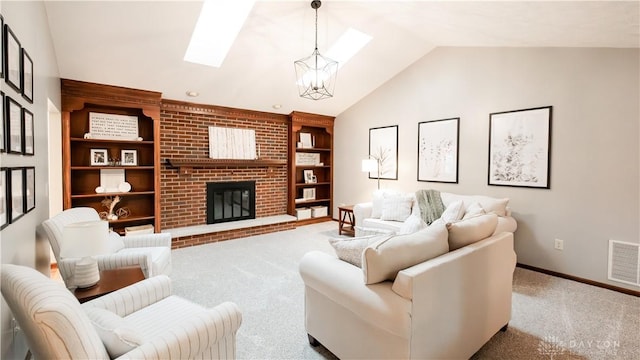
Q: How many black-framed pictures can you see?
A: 12